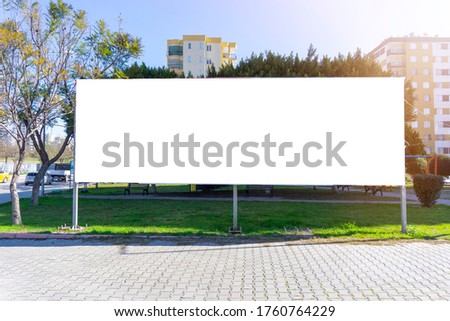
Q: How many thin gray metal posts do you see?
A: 3